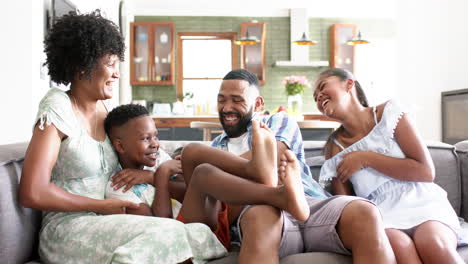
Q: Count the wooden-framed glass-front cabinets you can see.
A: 3